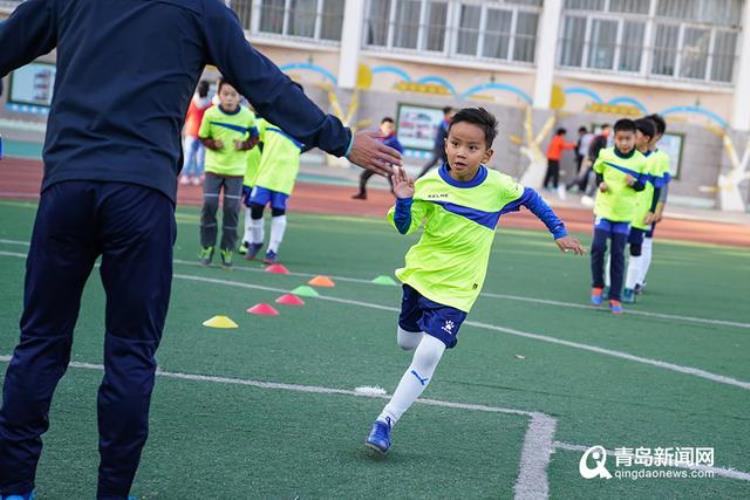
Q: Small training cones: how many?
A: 7